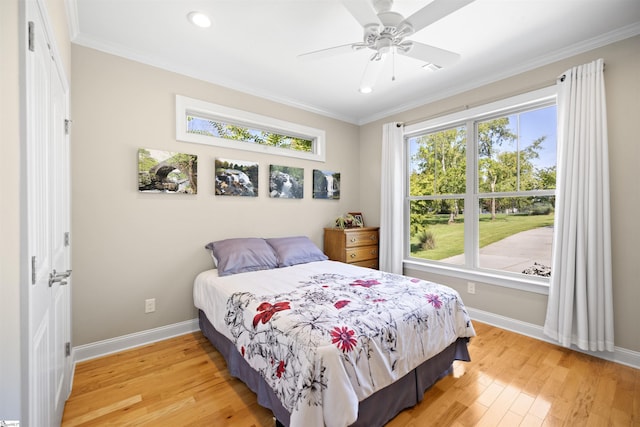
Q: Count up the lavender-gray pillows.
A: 2